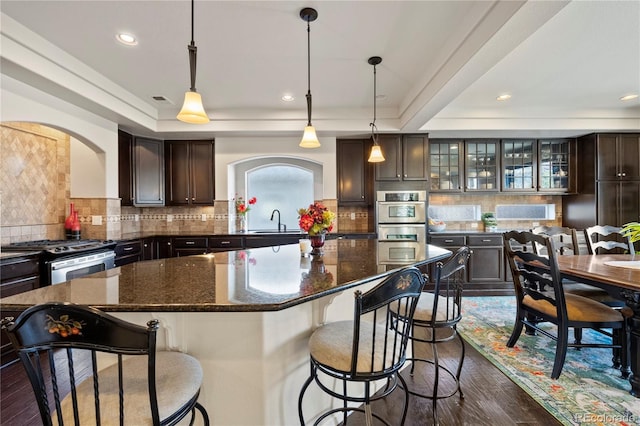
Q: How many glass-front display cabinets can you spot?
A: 4